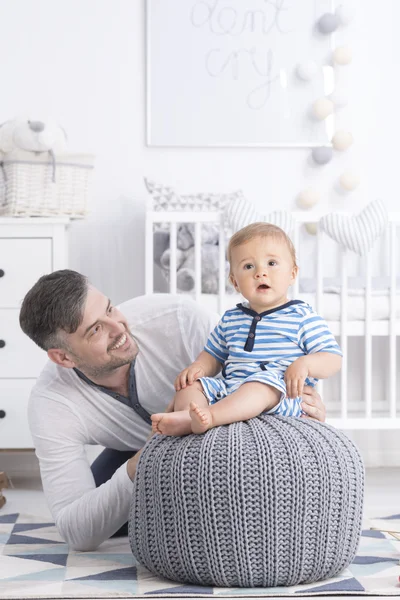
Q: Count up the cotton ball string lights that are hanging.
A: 11